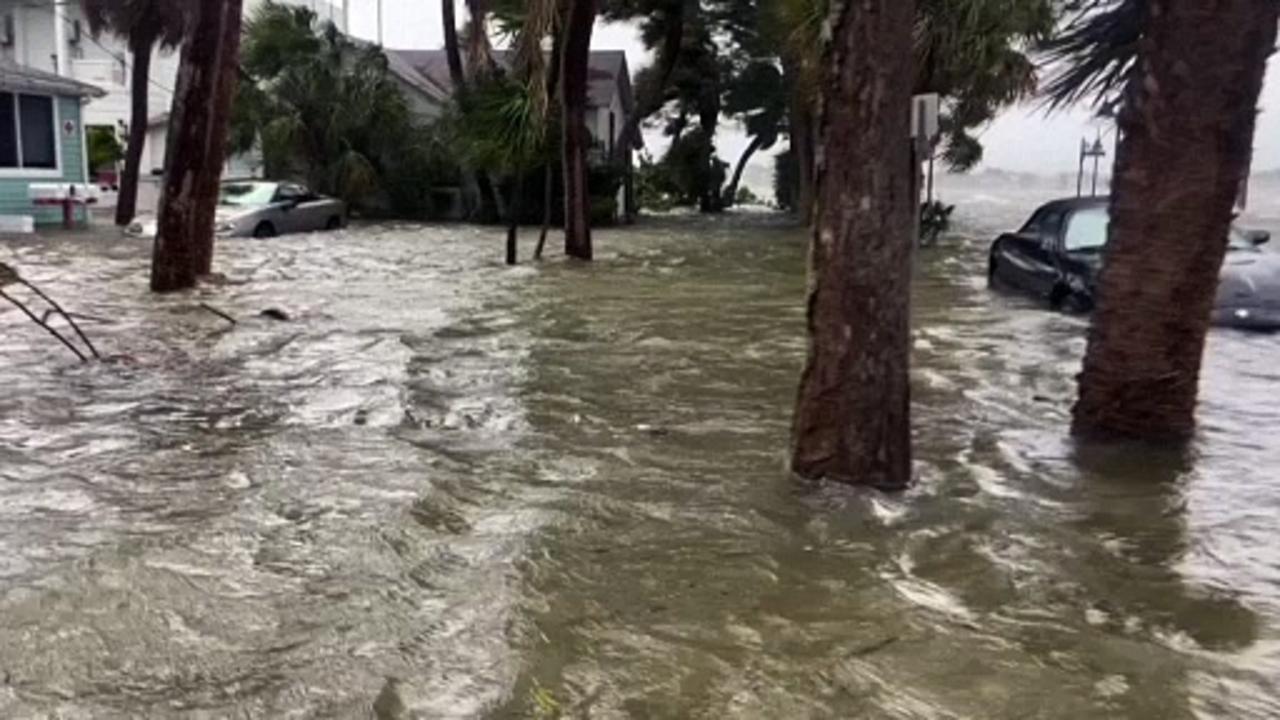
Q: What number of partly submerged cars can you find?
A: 2